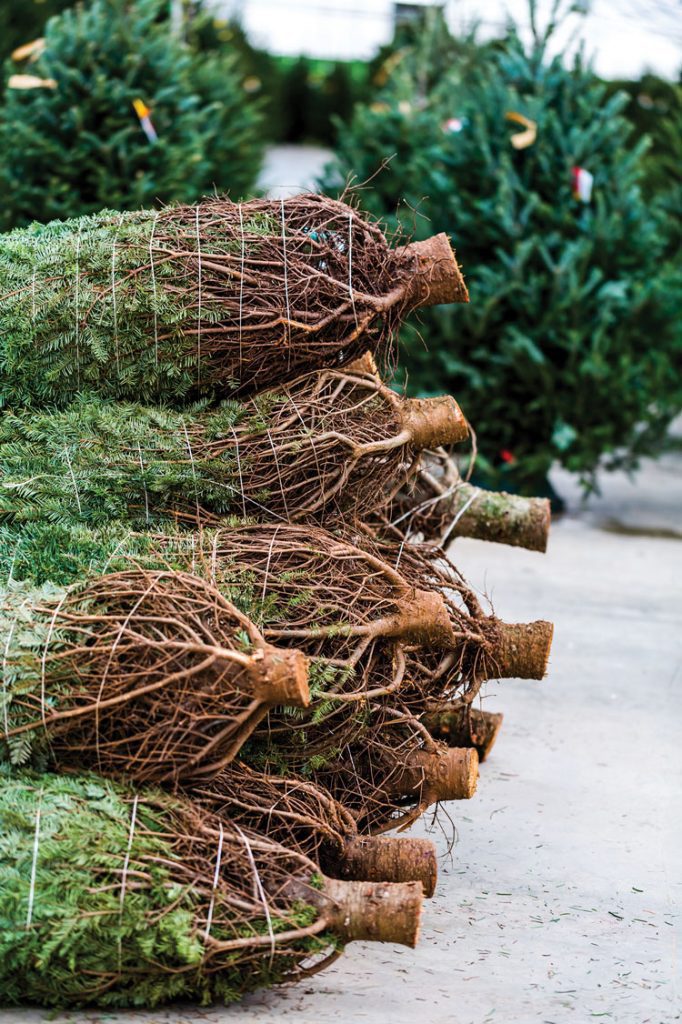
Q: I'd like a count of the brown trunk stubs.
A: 11